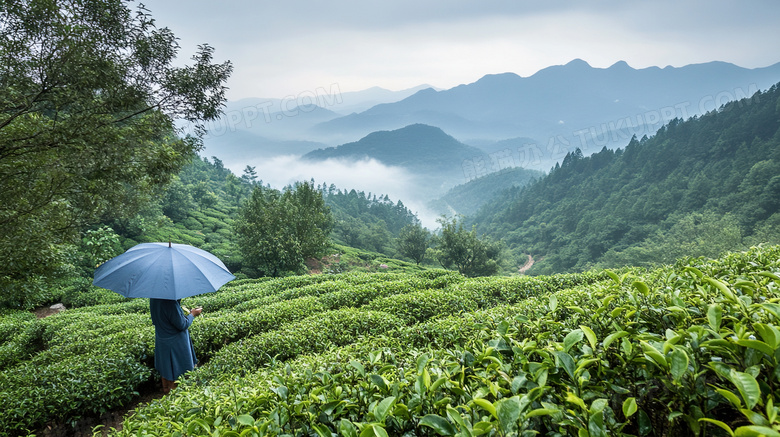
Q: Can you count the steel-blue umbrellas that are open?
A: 1